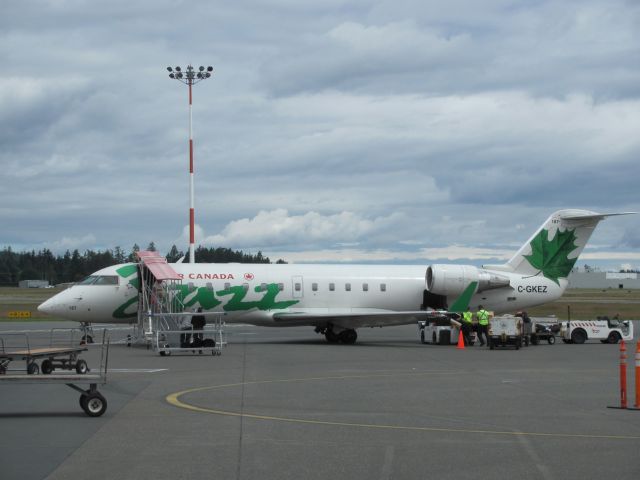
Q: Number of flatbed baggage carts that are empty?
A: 2